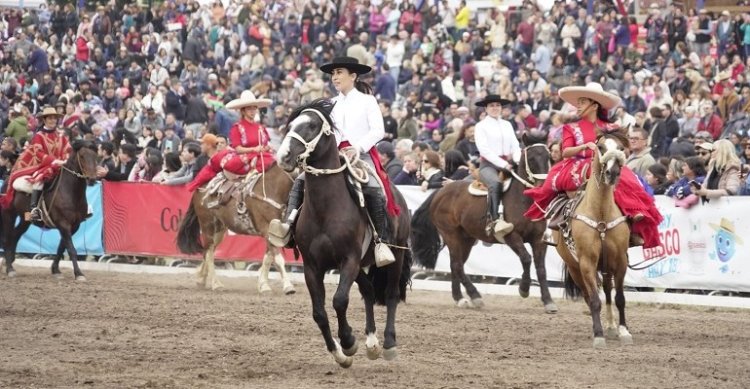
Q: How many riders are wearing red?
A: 3